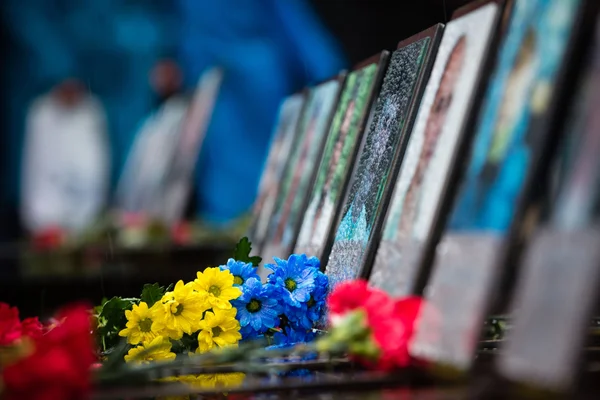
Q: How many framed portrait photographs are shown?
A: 7